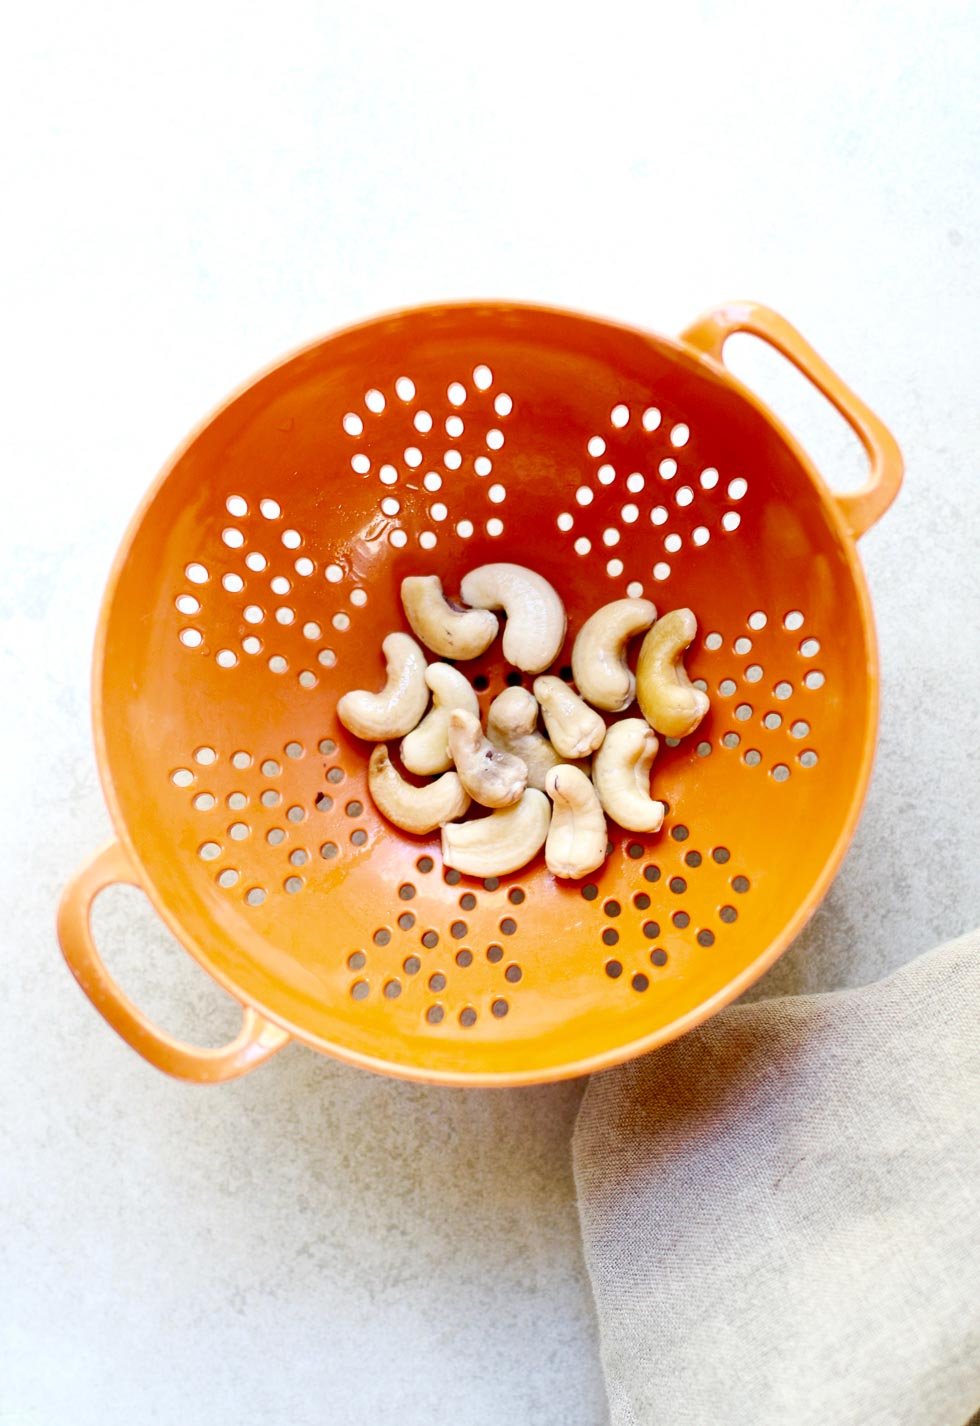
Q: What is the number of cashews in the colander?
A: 13